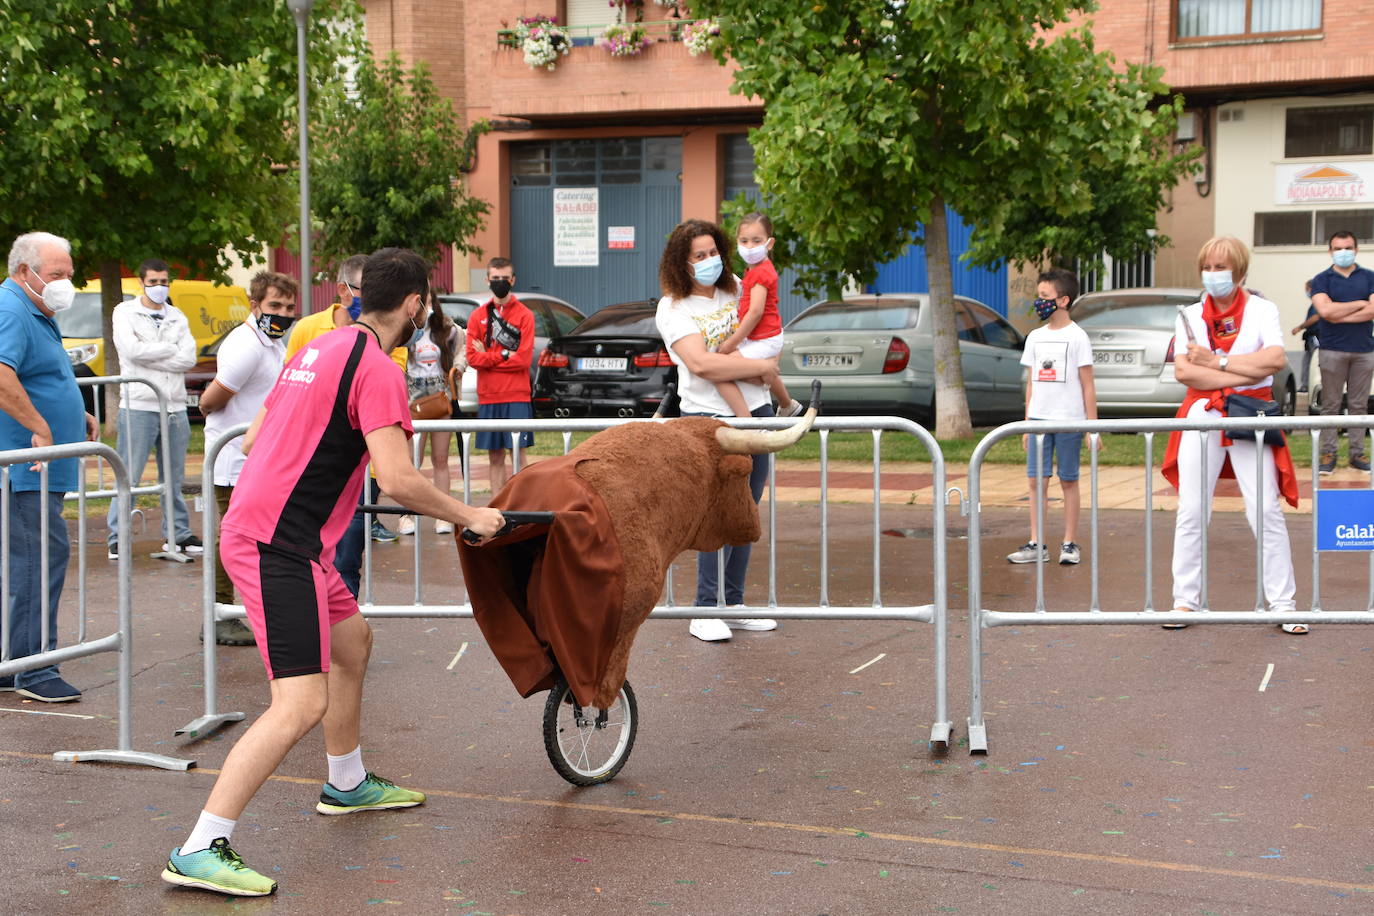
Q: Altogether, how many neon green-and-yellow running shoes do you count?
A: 2